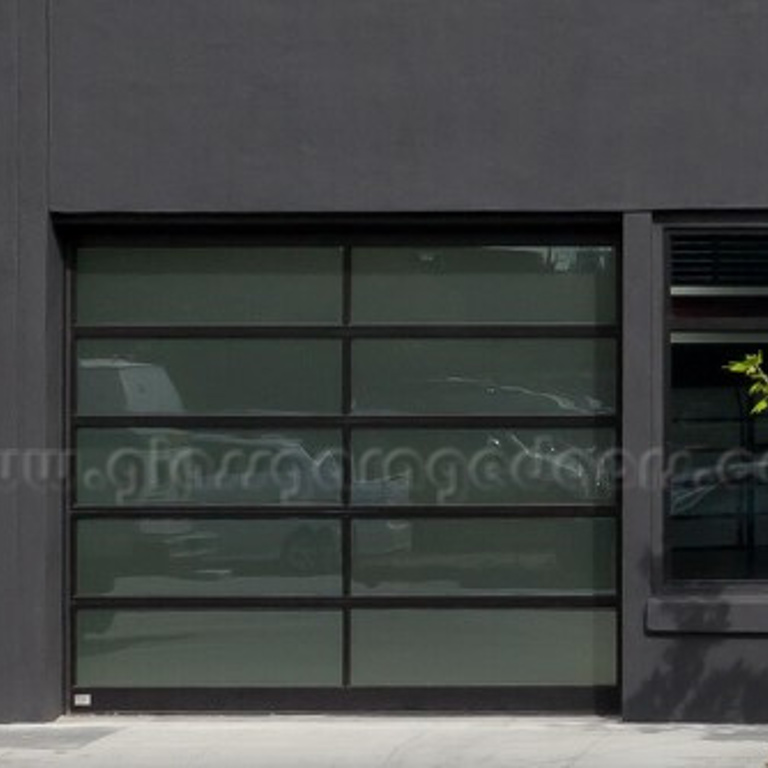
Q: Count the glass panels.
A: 10